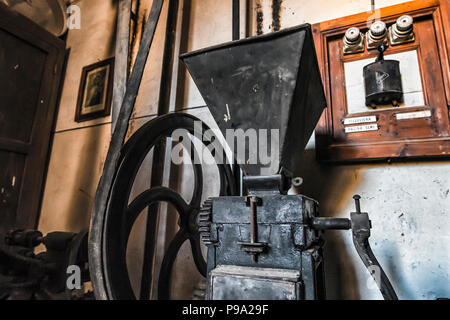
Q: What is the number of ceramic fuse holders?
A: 3